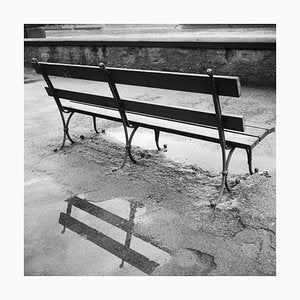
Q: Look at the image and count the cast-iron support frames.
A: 3